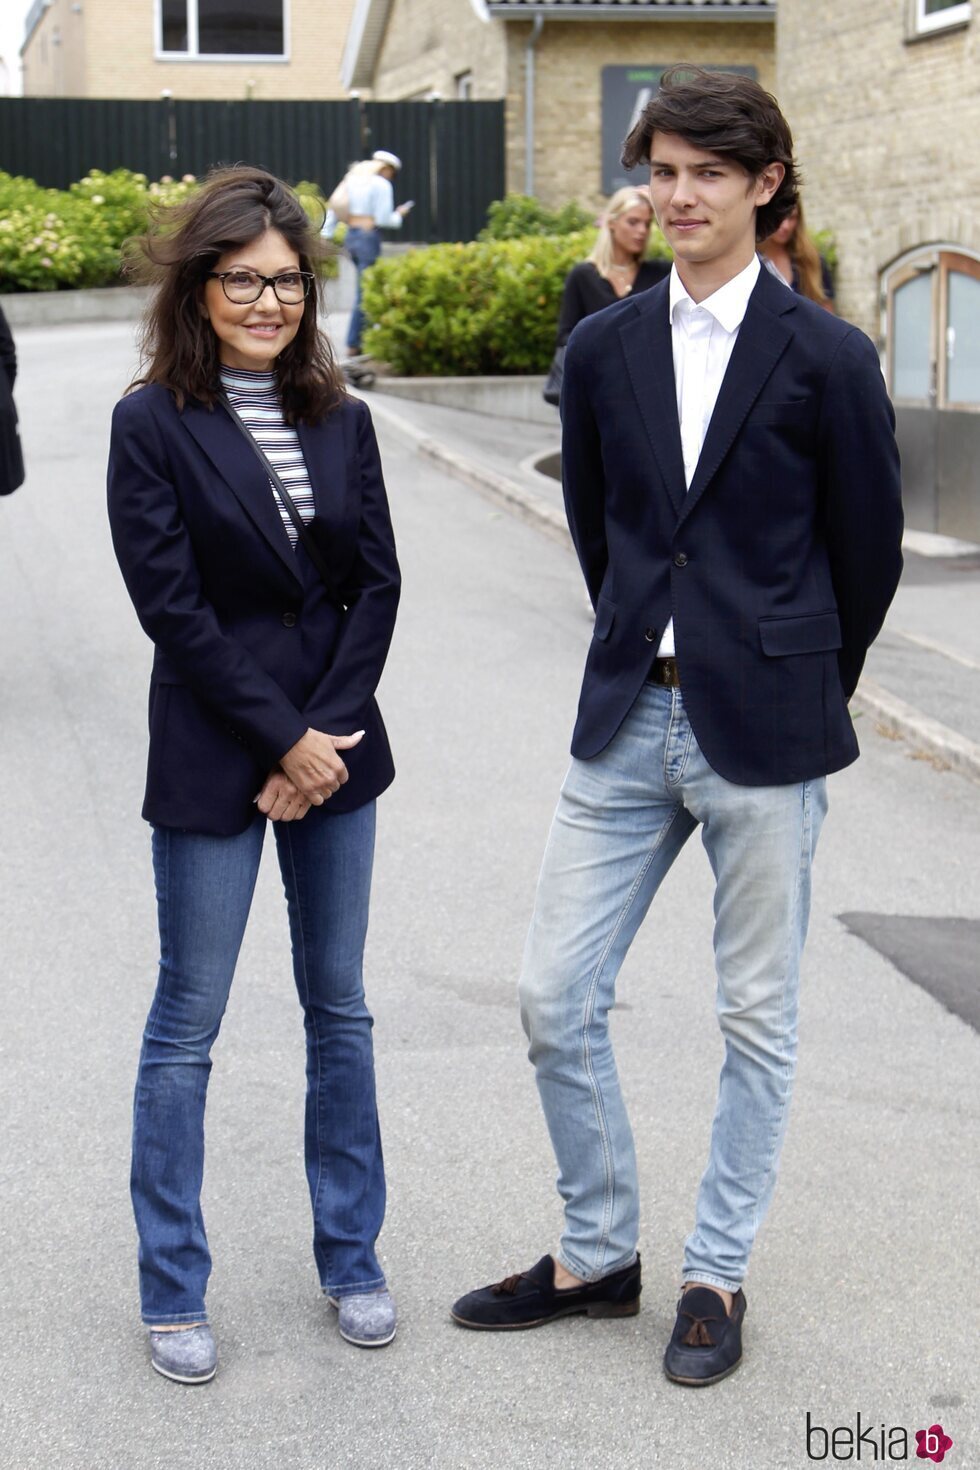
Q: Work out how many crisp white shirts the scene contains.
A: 1